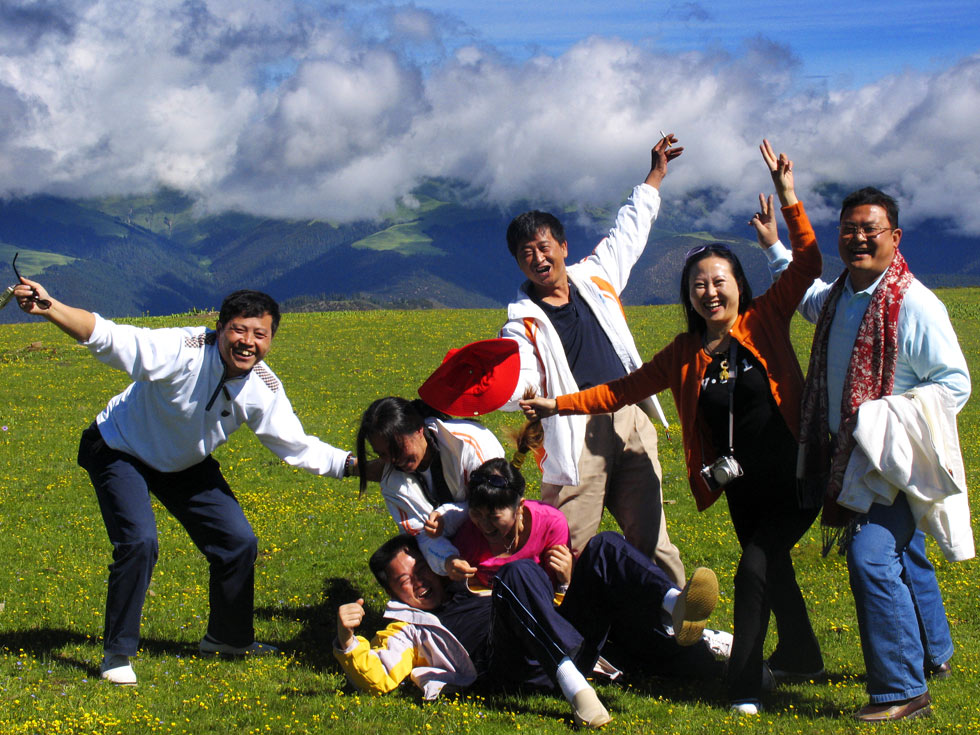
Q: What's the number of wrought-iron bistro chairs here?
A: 0